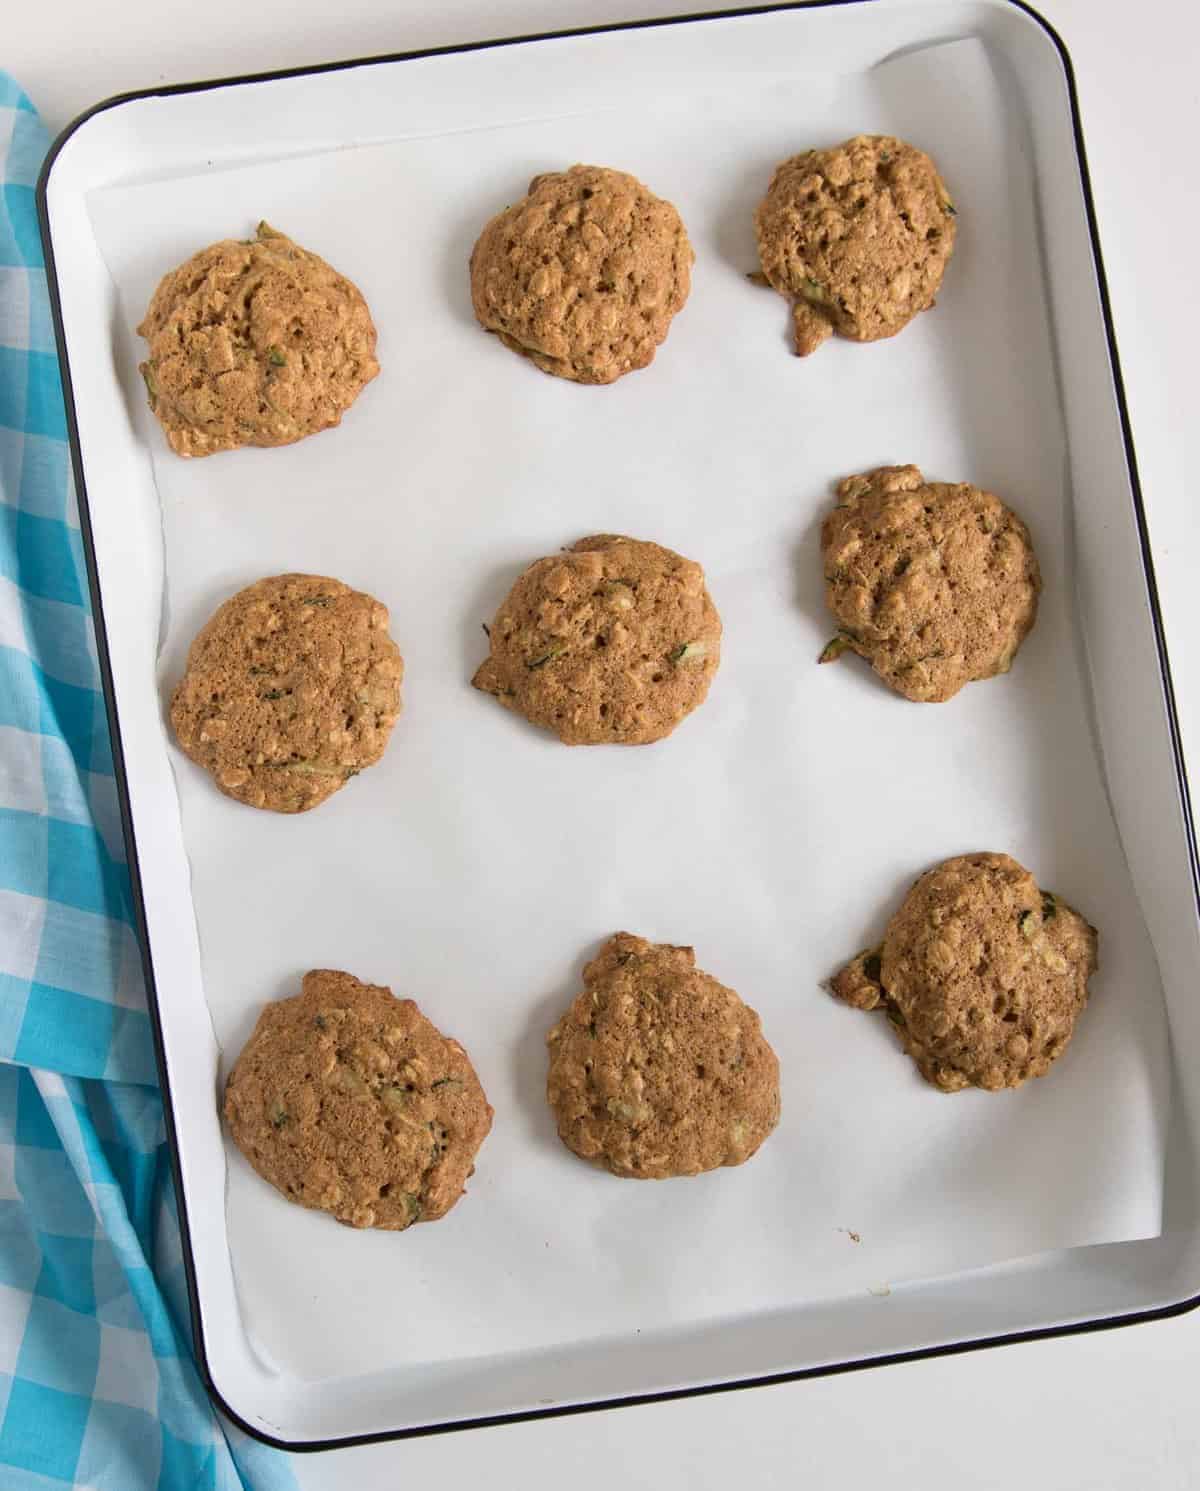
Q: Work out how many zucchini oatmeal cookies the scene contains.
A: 9